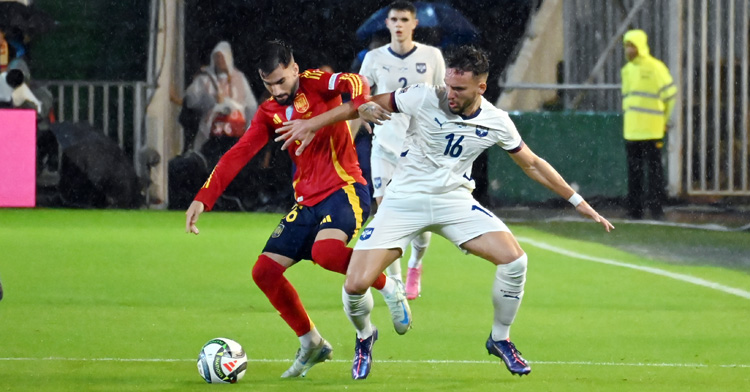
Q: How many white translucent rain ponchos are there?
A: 1